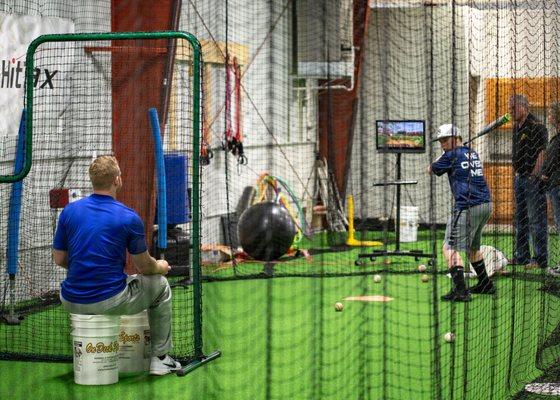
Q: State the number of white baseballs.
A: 5